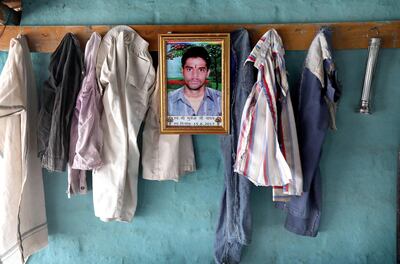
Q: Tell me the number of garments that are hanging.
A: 8